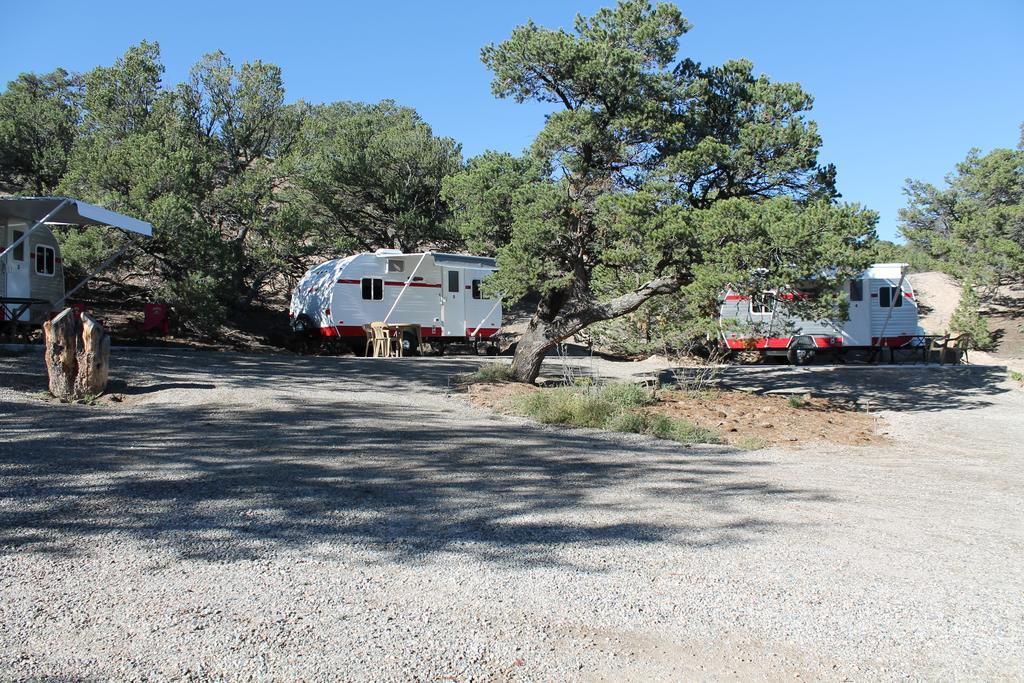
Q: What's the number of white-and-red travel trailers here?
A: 3